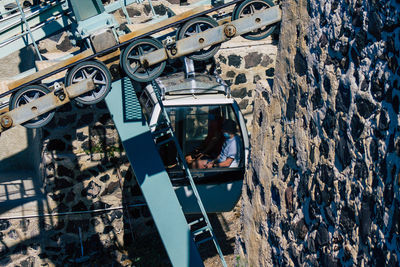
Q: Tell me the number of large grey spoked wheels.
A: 5